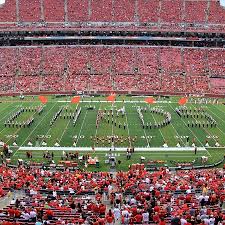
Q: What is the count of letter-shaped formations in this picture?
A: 5